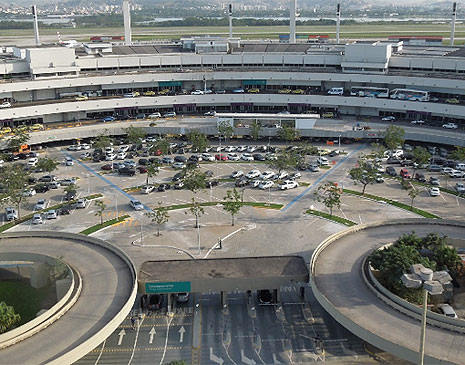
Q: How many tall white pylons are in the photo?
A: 6